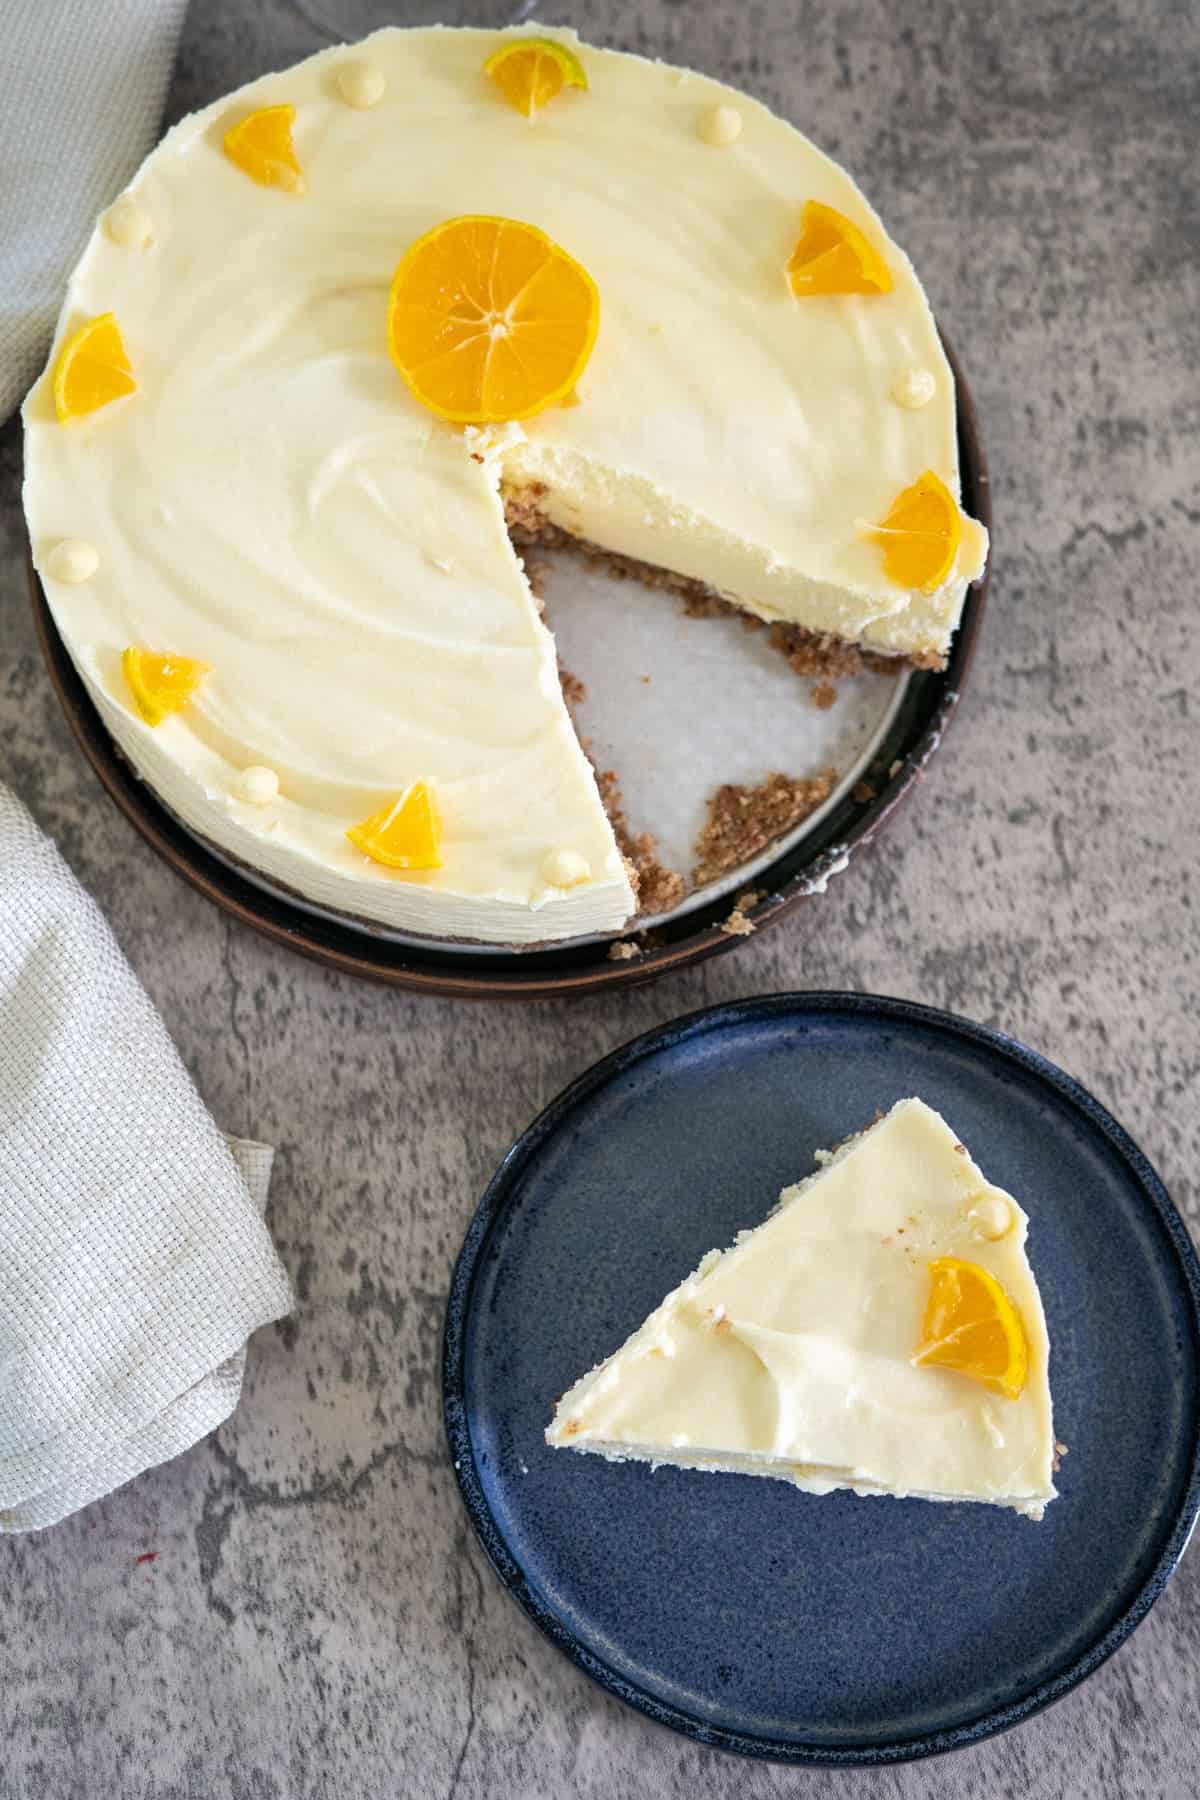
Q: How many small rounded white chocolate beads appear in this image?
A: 8